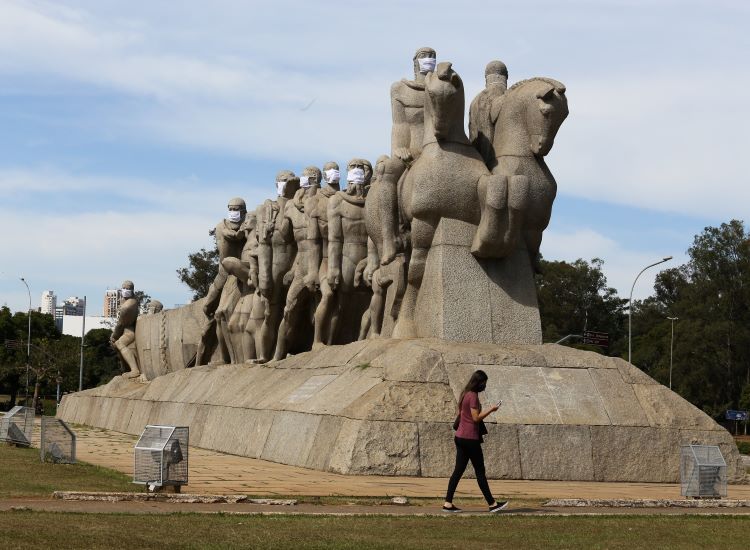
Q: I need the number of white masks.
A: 7